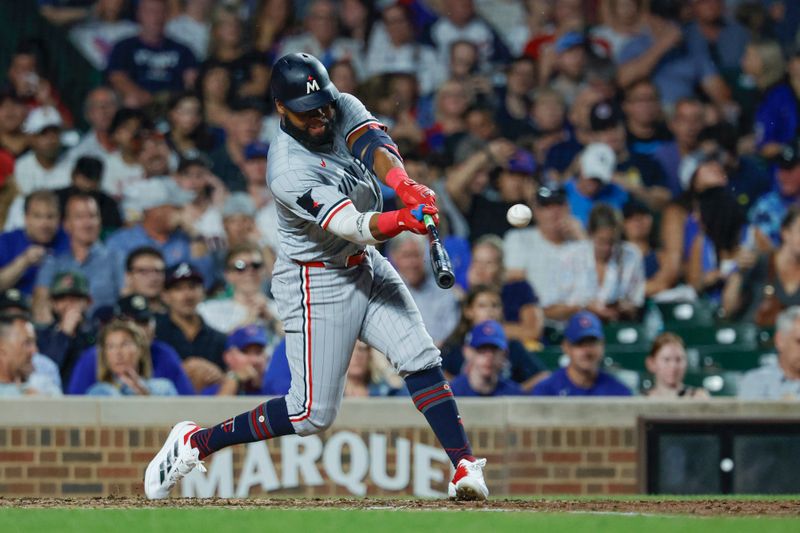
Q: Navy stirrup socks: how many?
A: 2